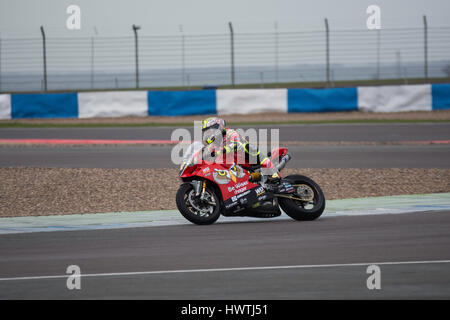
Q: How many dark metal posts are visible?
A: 5